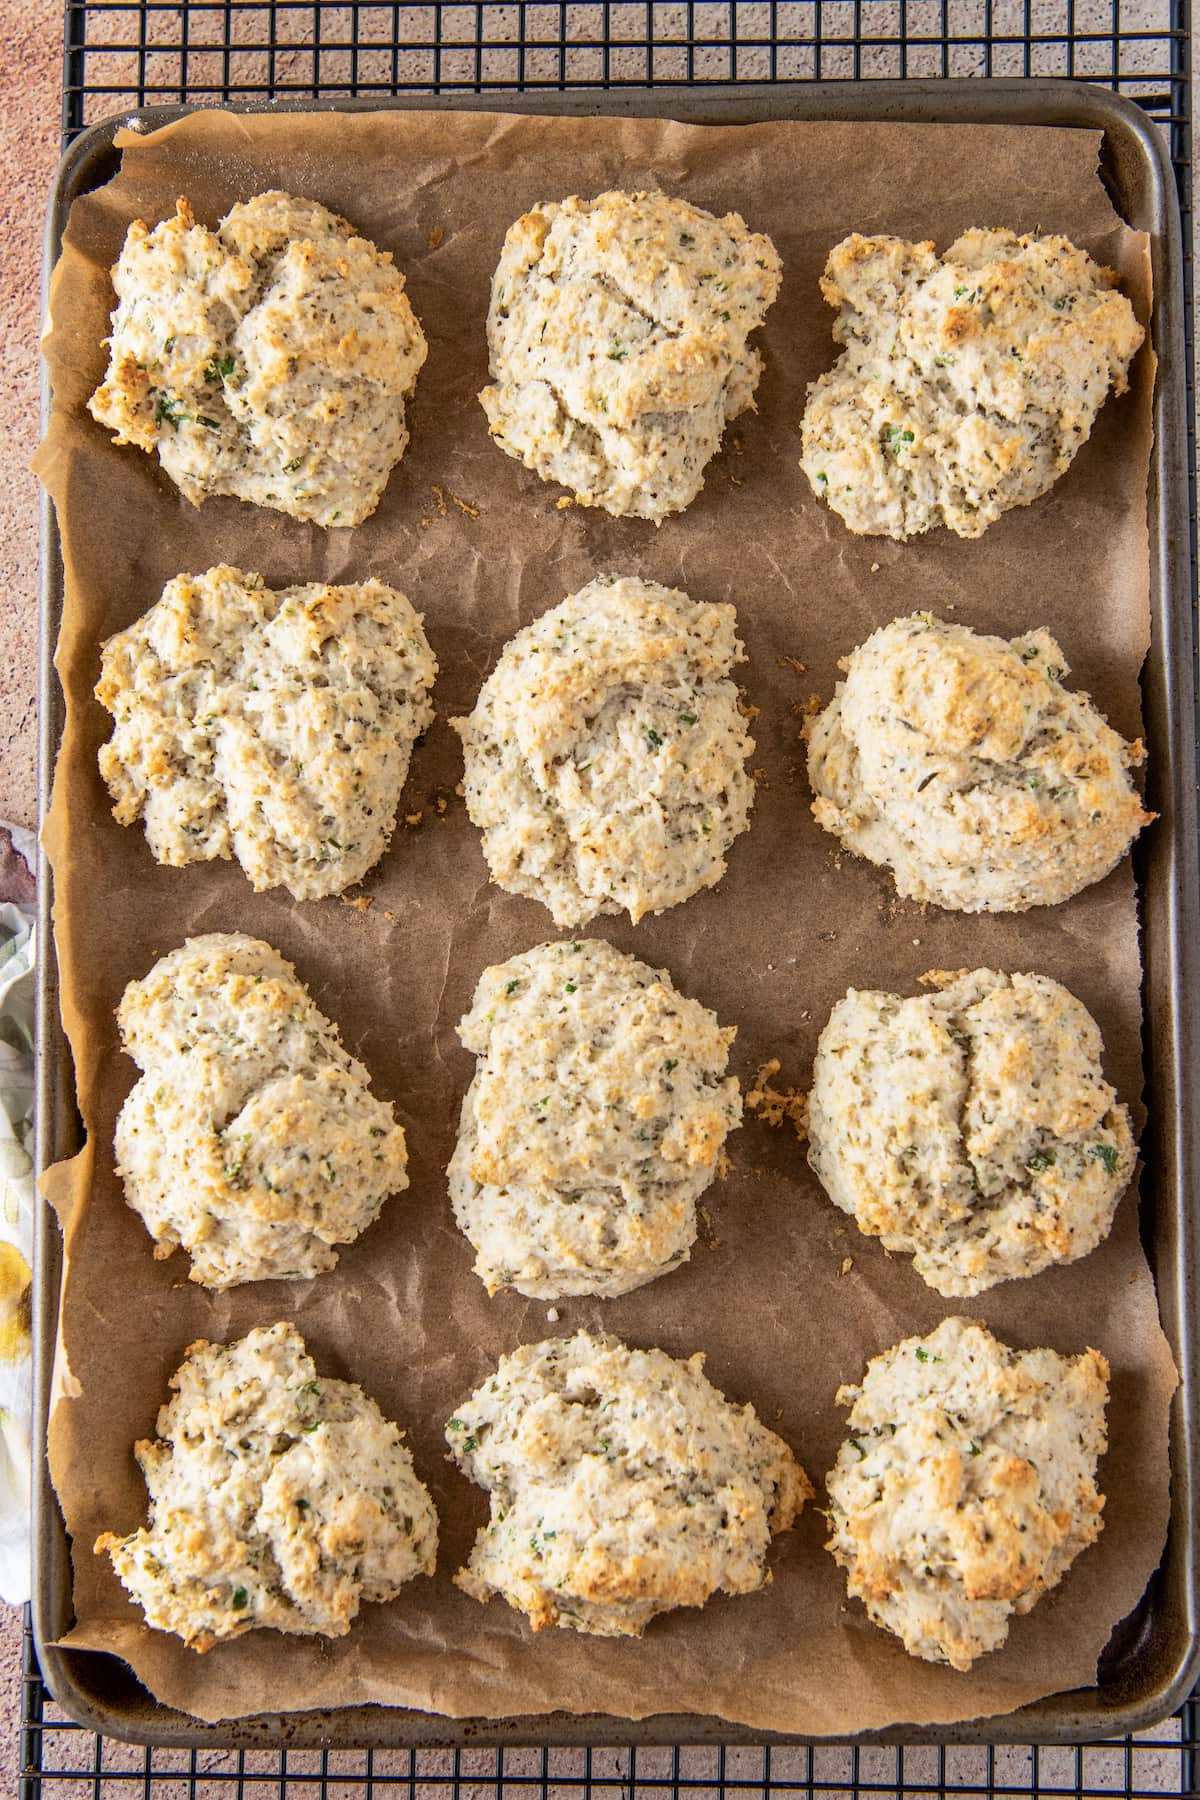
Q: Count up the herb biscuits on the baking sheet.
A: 12